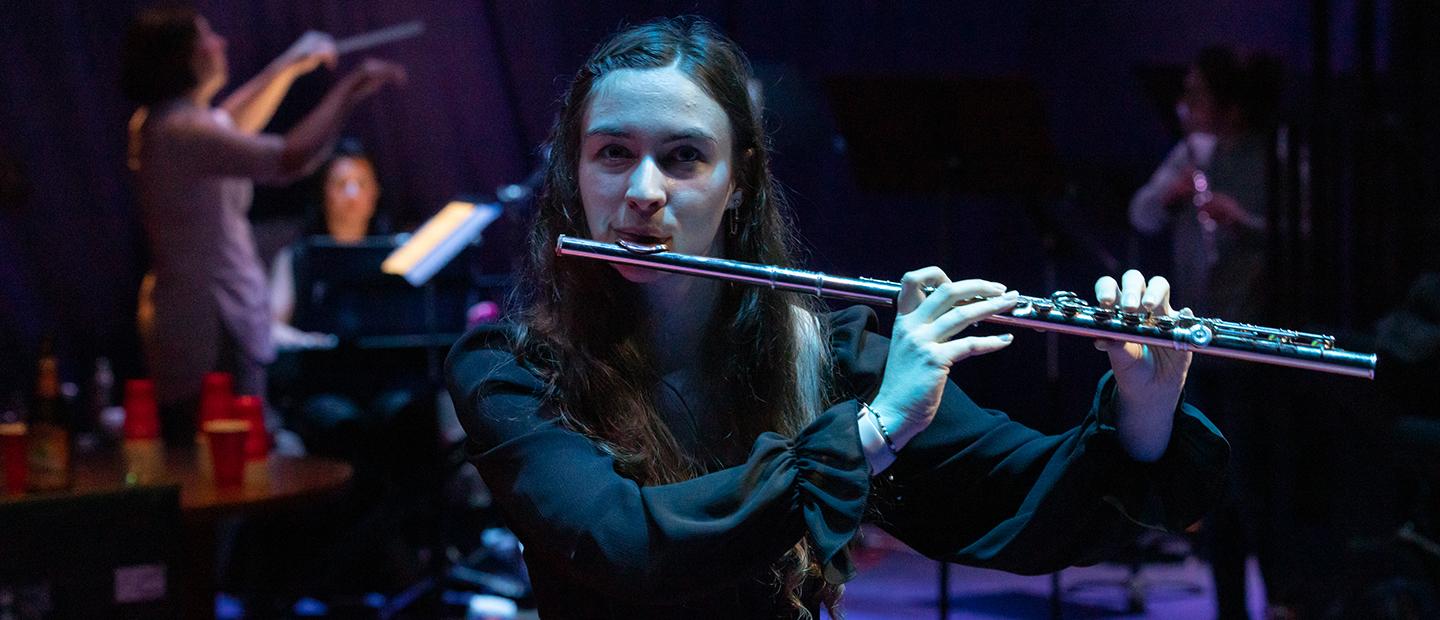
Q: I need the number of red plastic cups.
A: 5